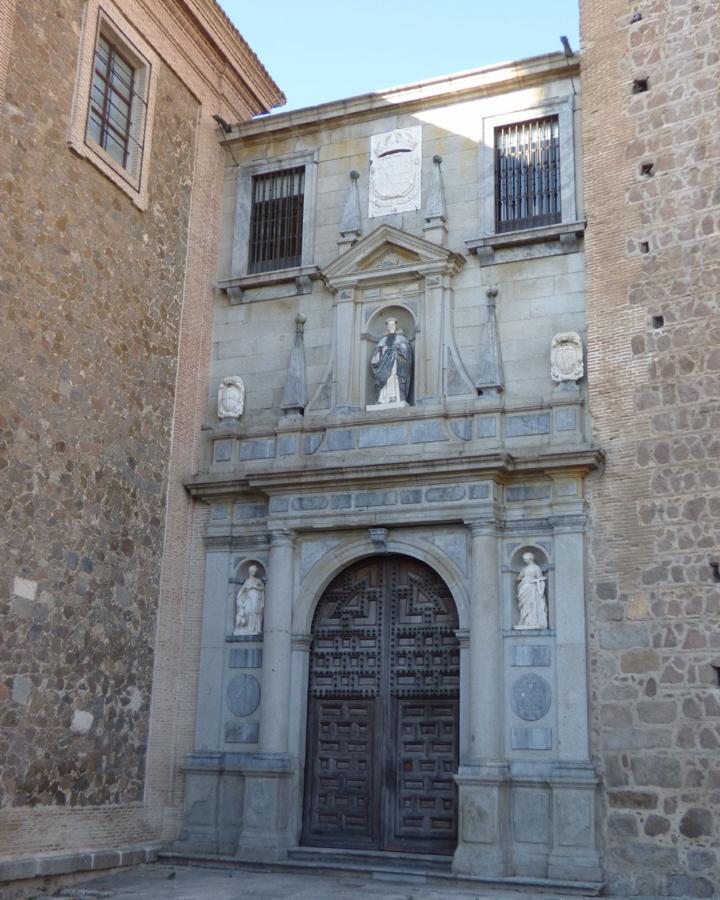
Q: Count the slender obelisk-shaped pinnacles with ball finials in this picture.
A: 4